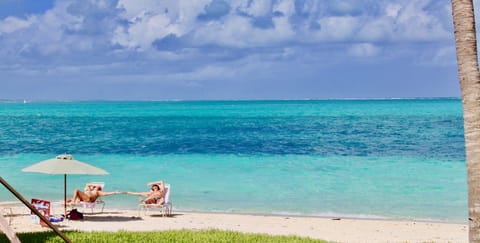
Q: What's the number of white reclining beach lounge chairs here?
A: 2